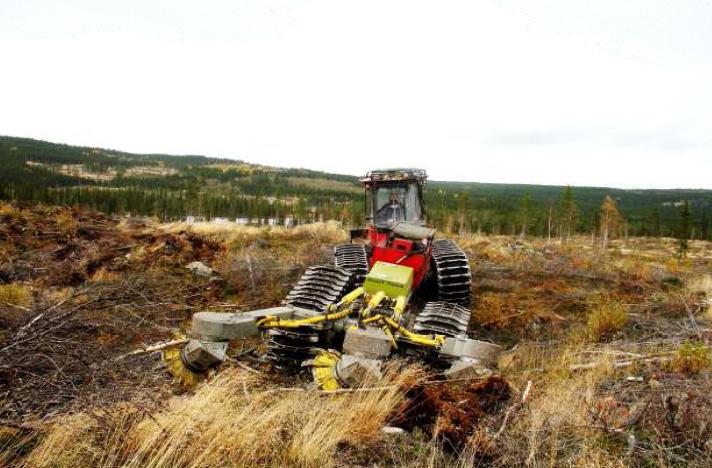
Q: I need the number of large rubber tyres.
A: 4